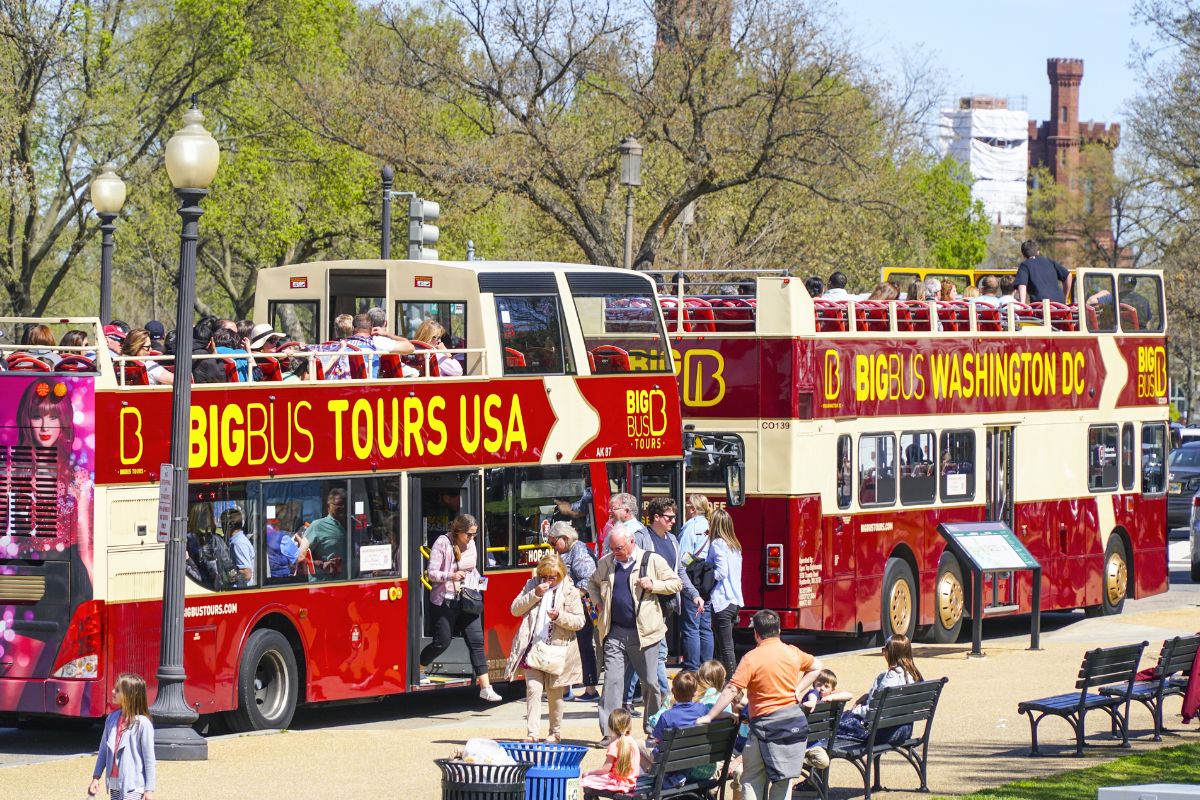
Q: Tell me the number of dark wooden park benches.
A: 5